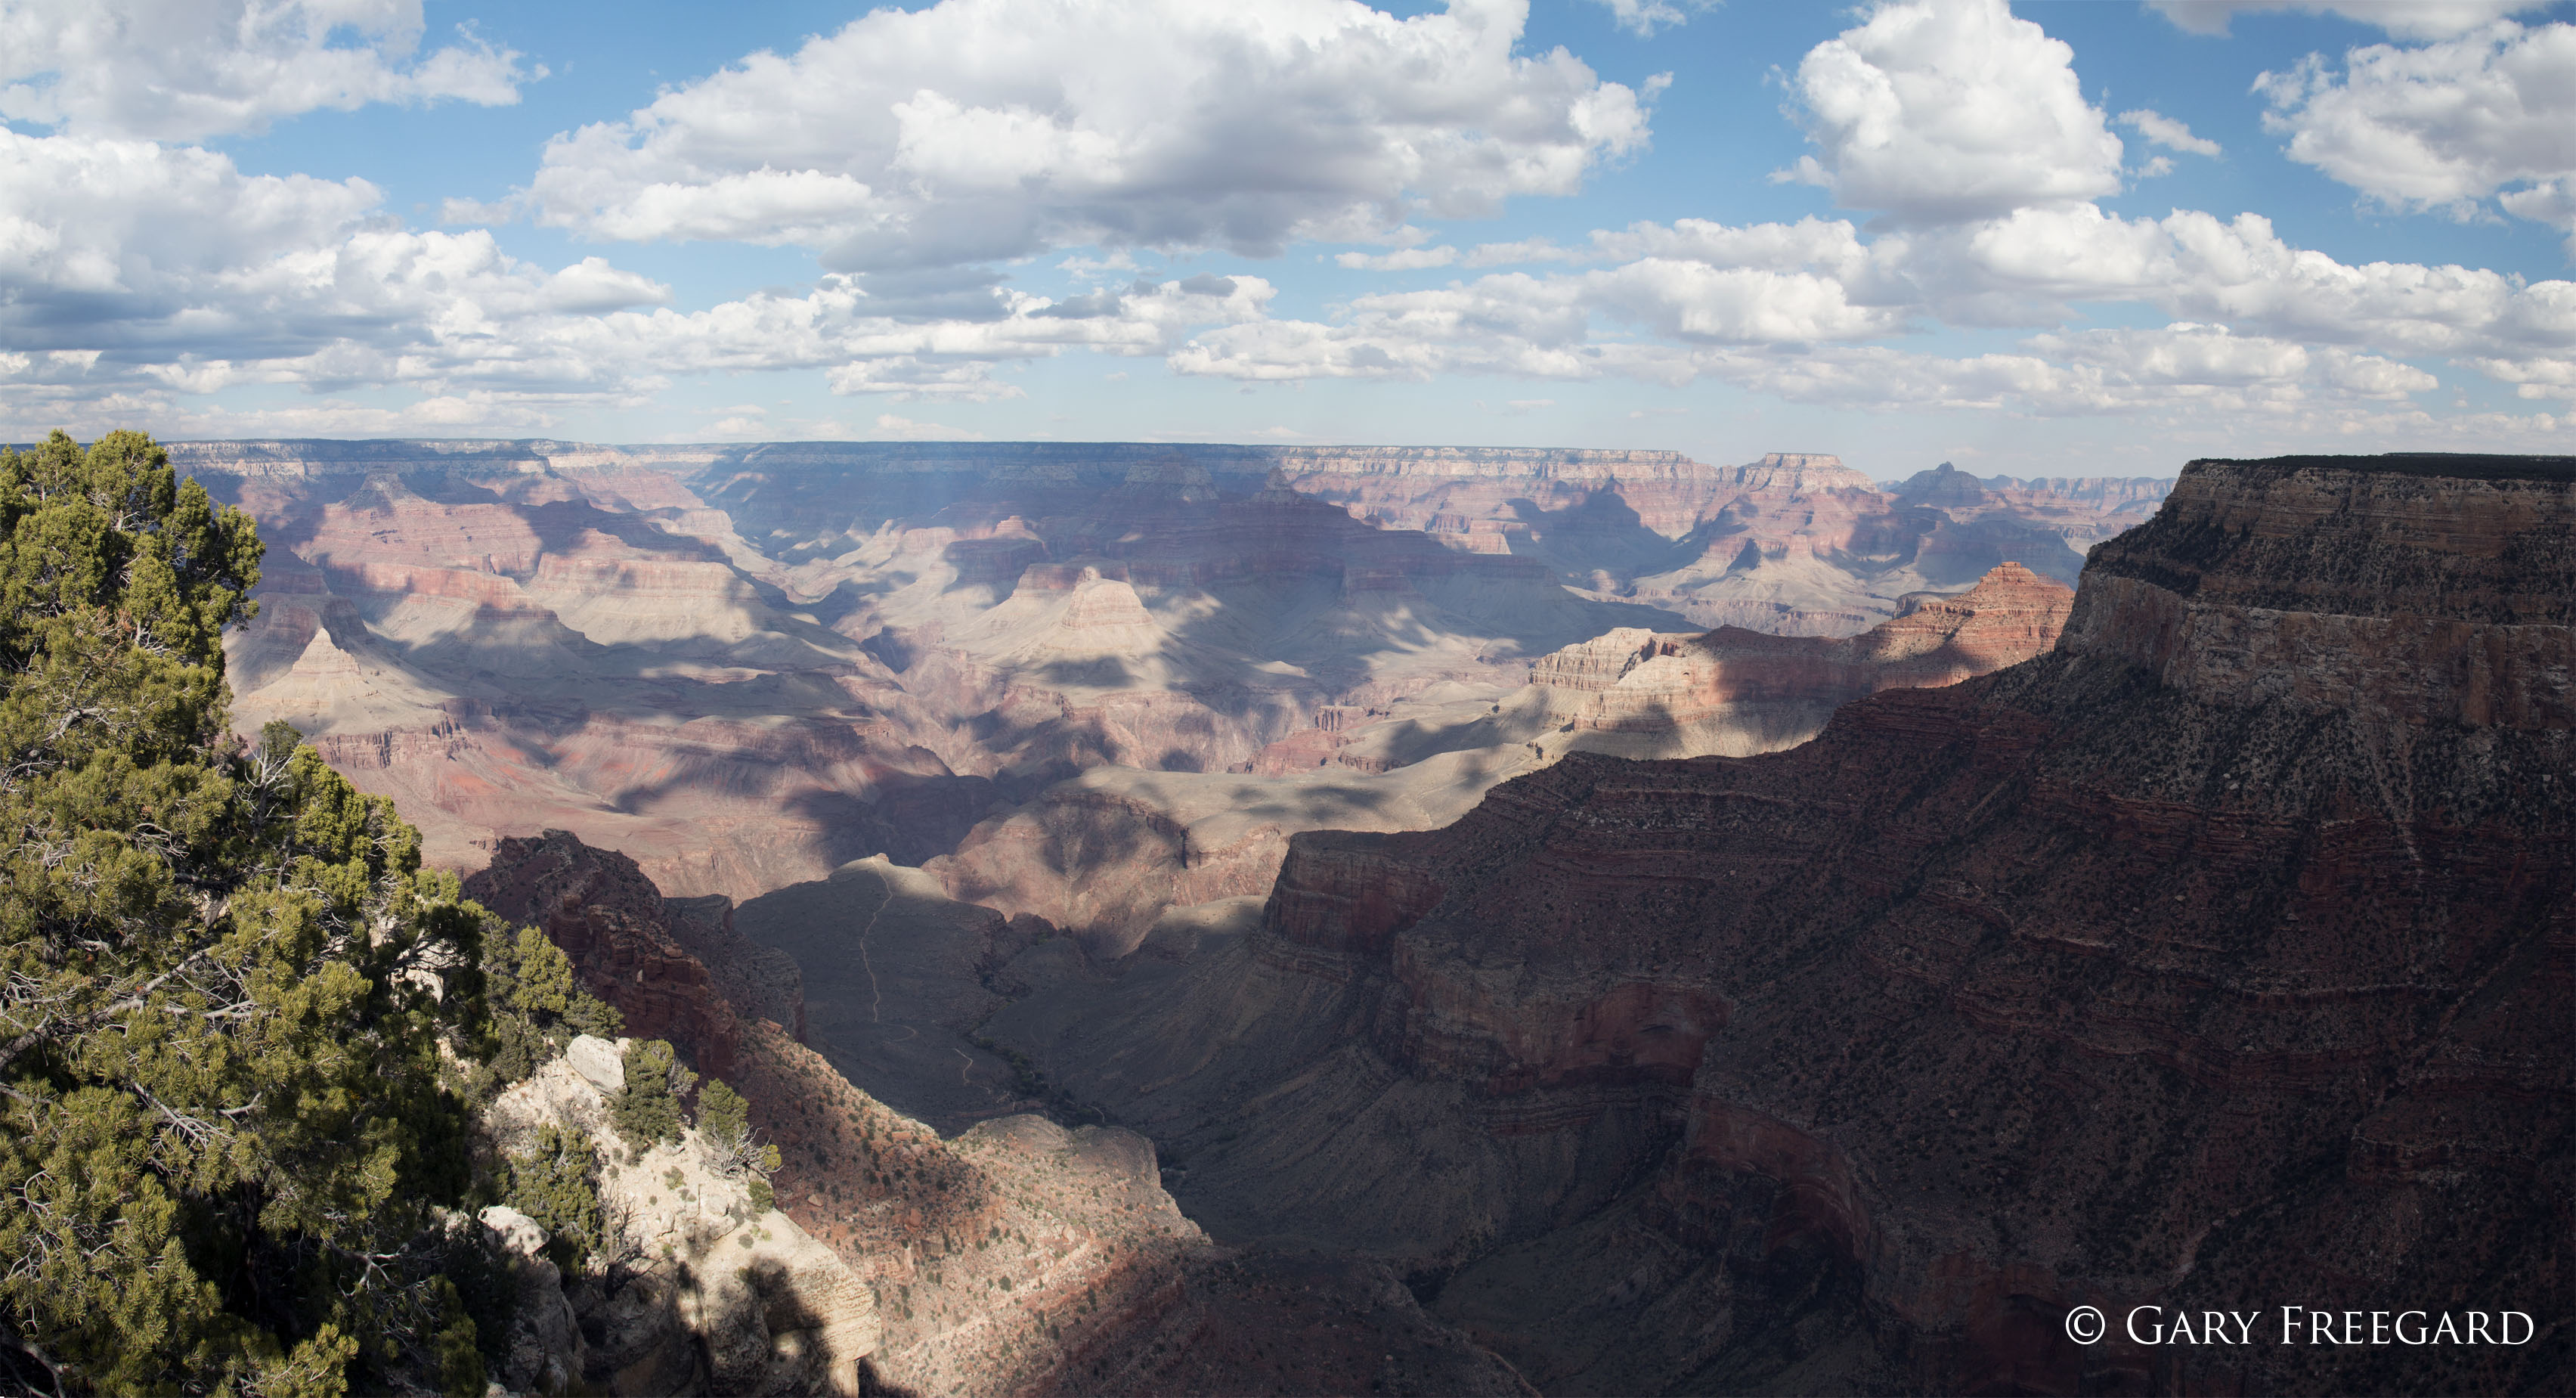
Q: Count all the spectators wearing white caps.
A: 0